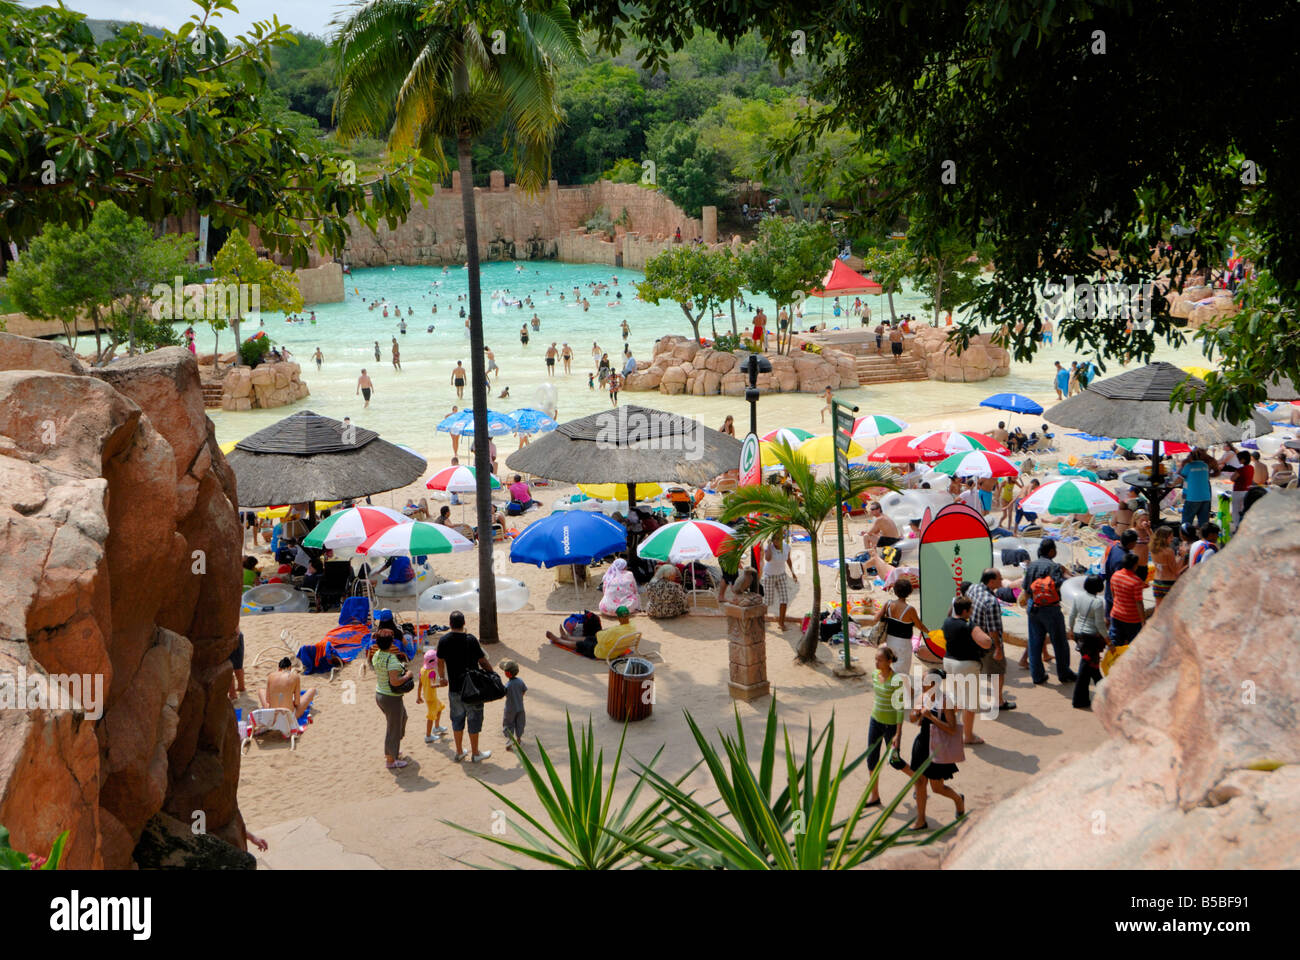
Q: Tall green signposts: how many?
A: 1